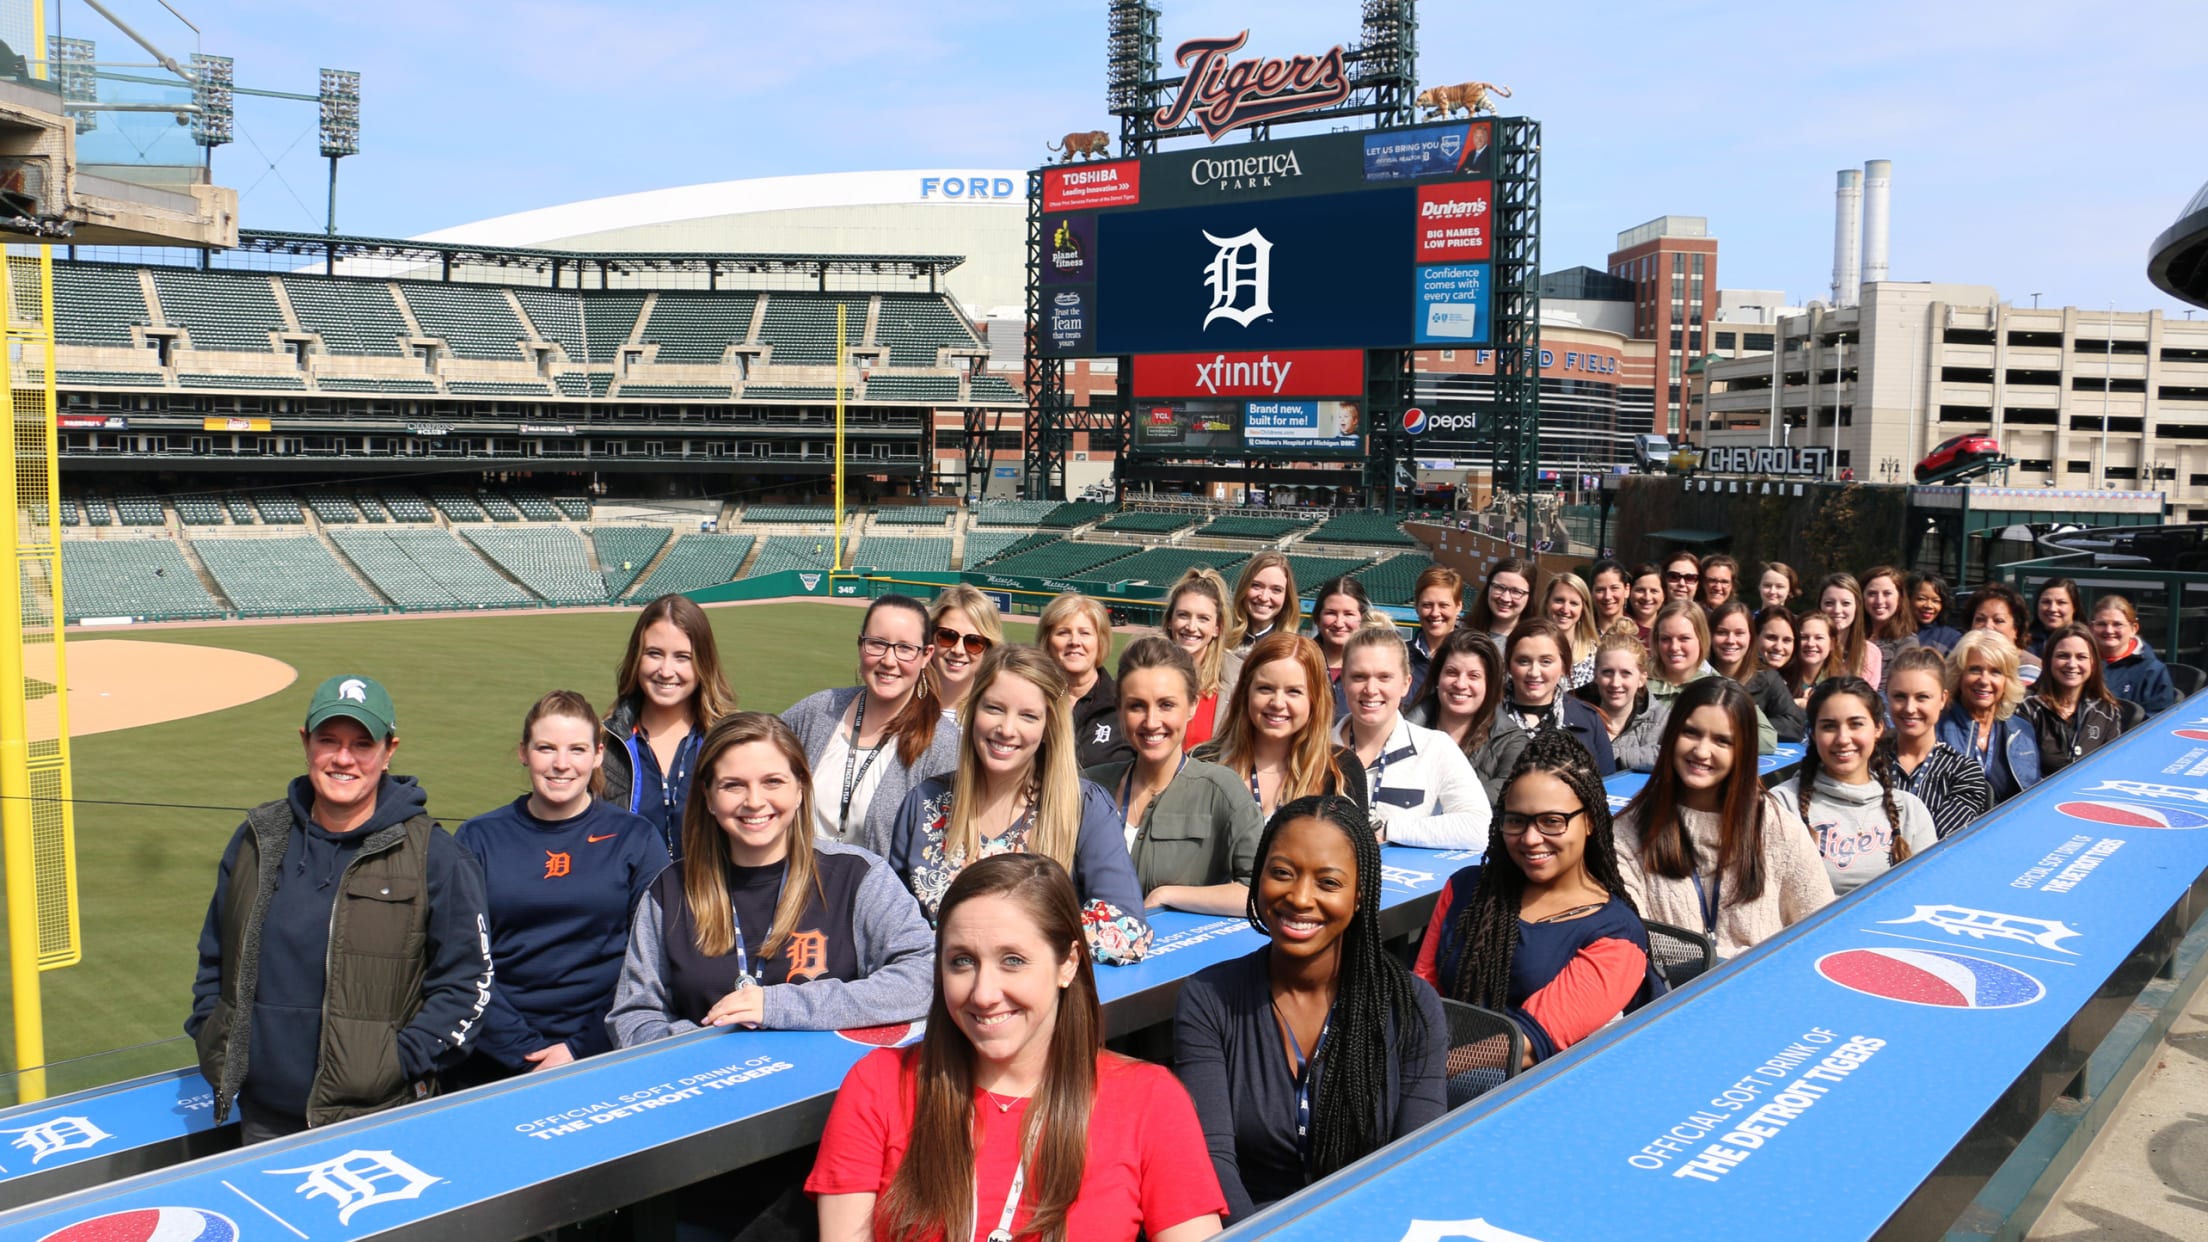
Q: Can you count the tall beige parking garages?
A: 1